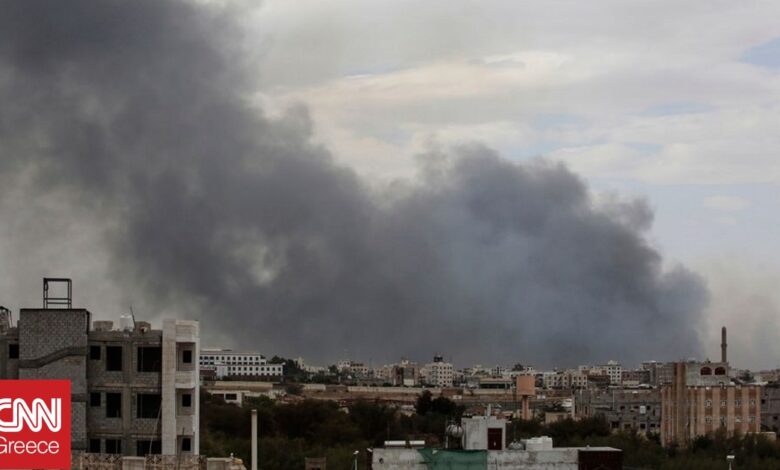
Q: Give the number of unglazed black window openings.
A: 13